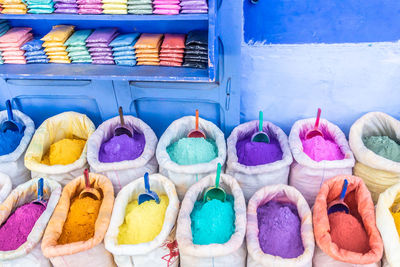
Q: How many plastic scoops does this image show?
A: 10